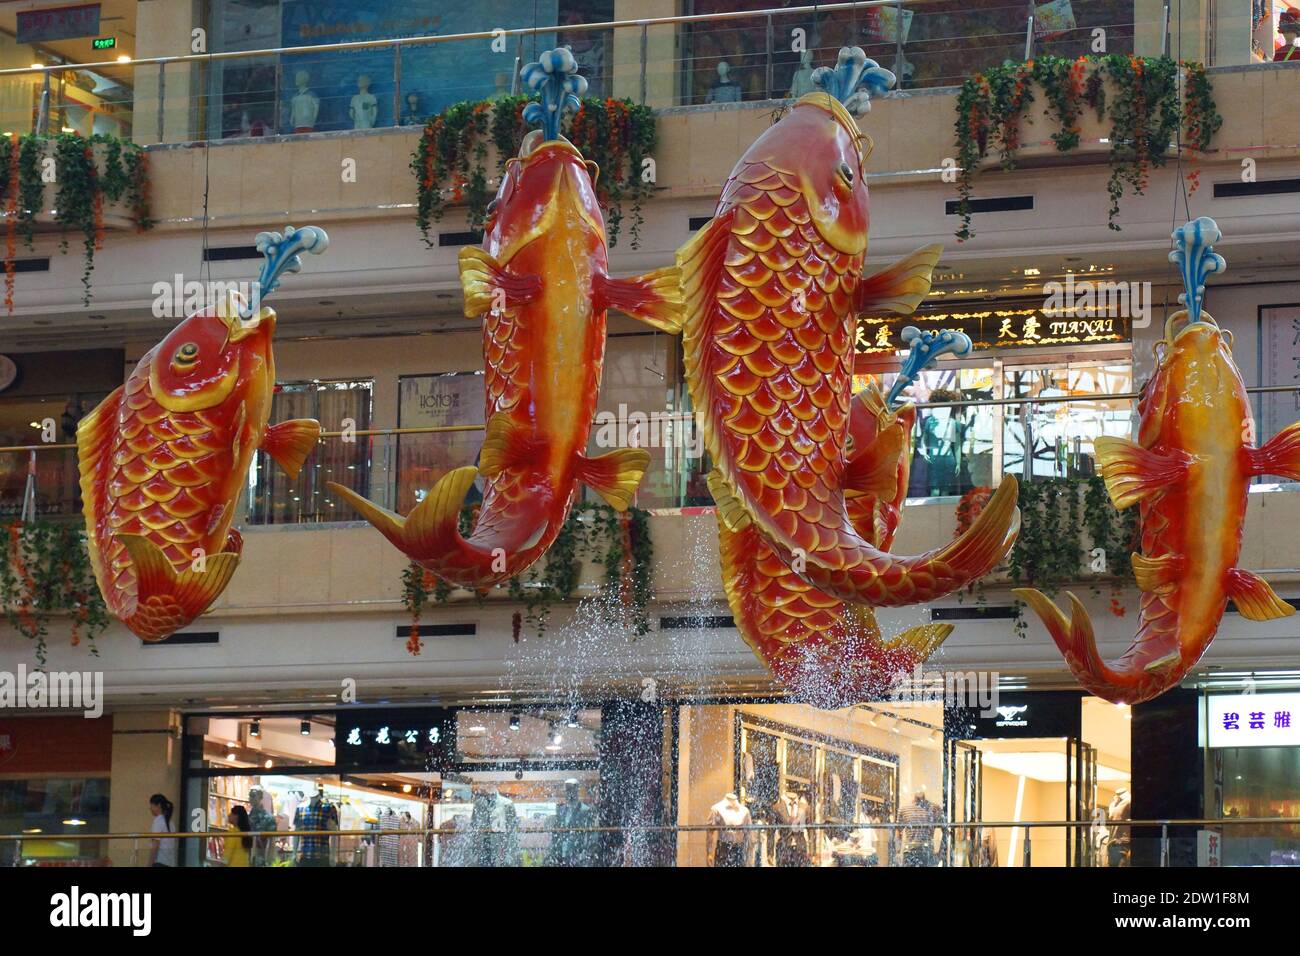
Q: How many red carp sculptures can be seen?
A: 5